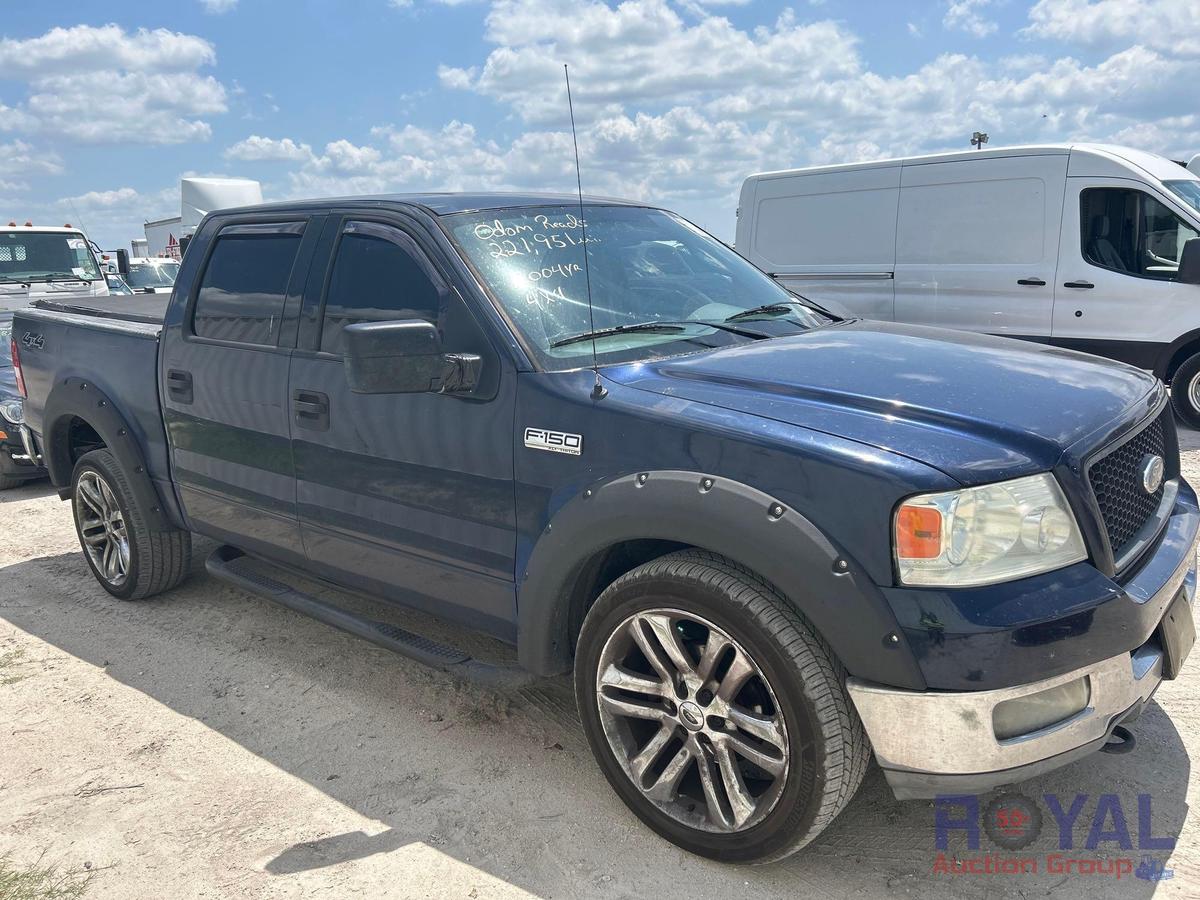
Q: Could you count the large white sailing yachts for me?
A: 0